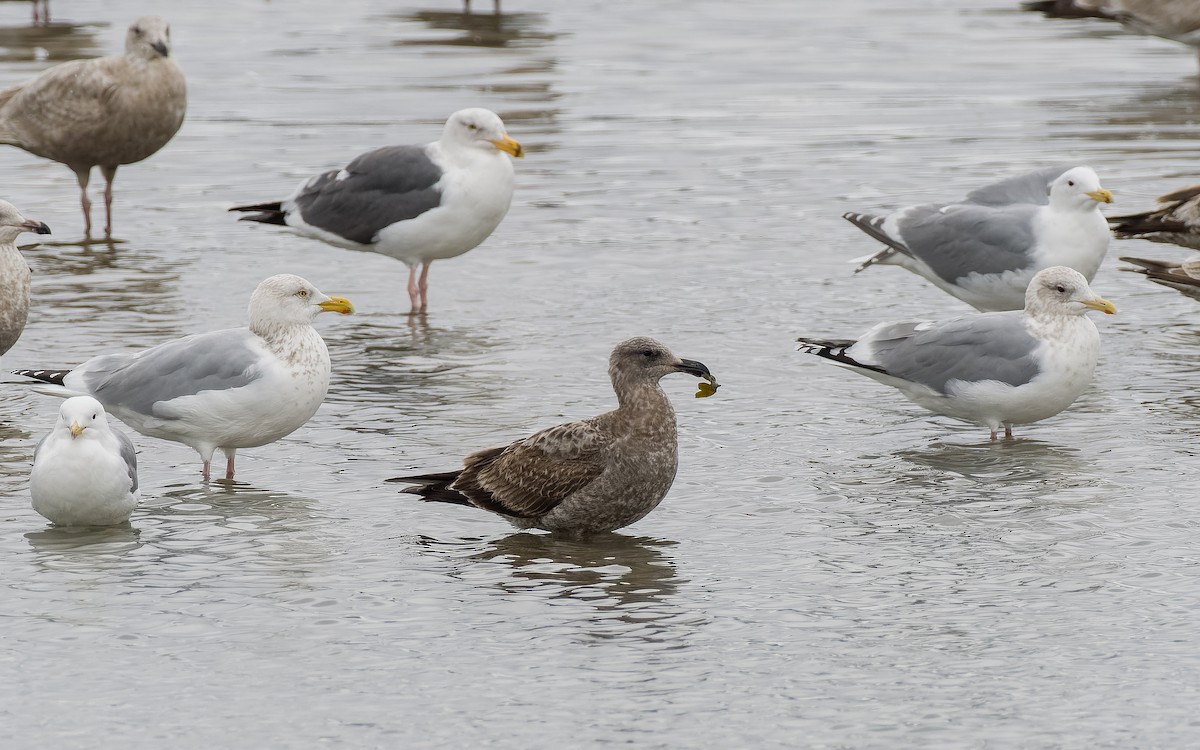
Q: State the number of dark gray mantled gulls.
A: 1